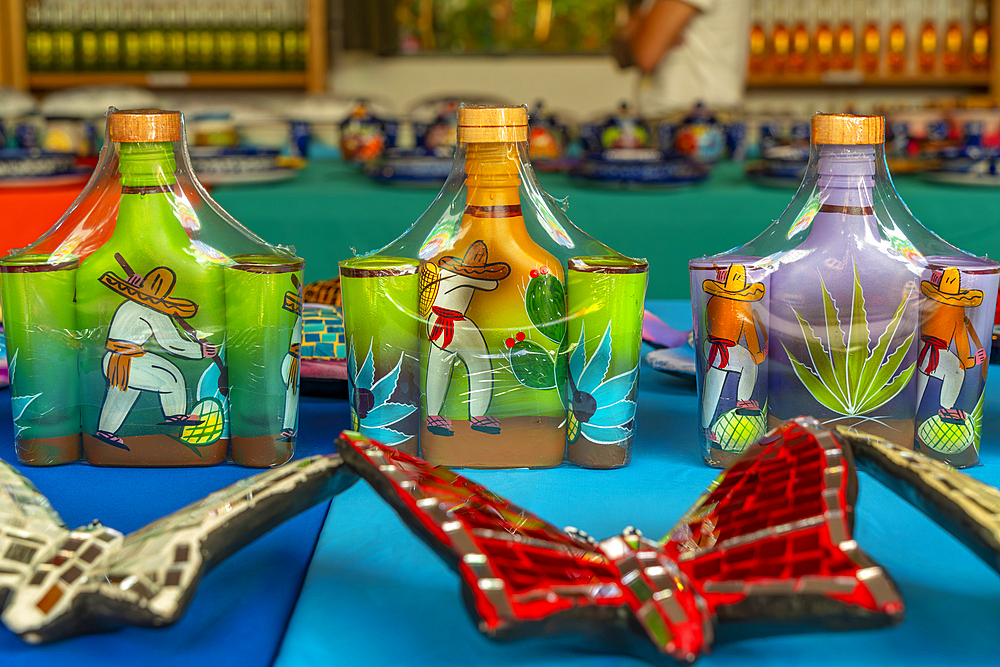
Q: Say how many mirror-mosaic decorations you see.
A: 3